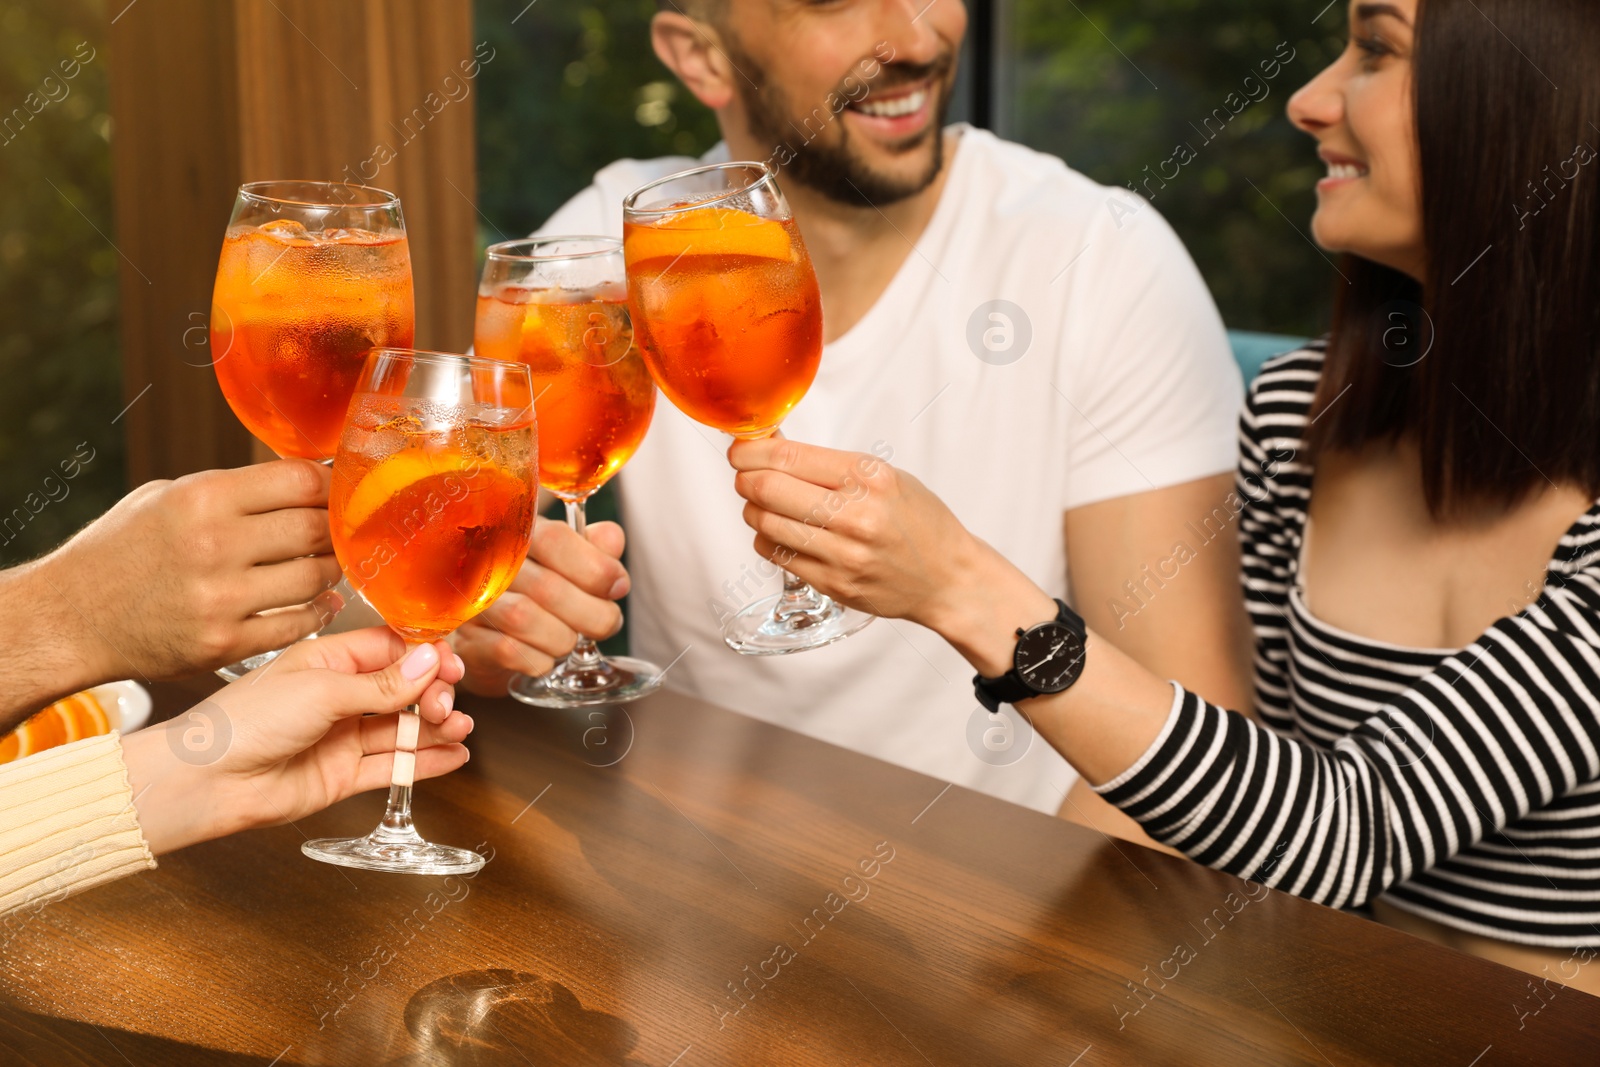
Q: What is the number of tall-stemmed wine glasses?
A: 4